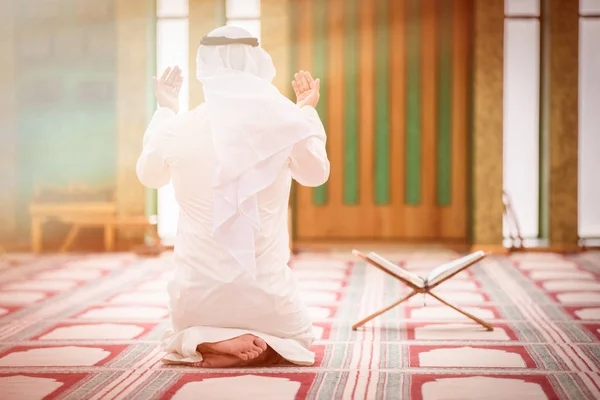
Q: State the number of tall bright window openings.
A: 4